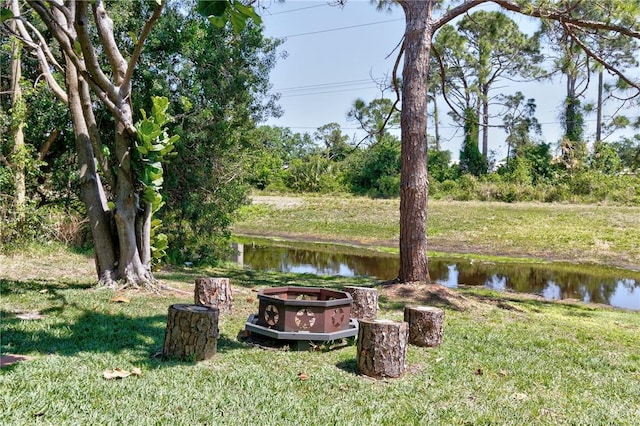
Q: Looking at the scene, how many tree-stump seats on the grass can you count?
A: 5